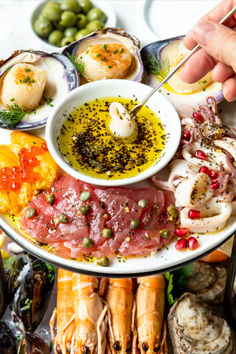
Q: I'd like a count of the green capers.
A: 12